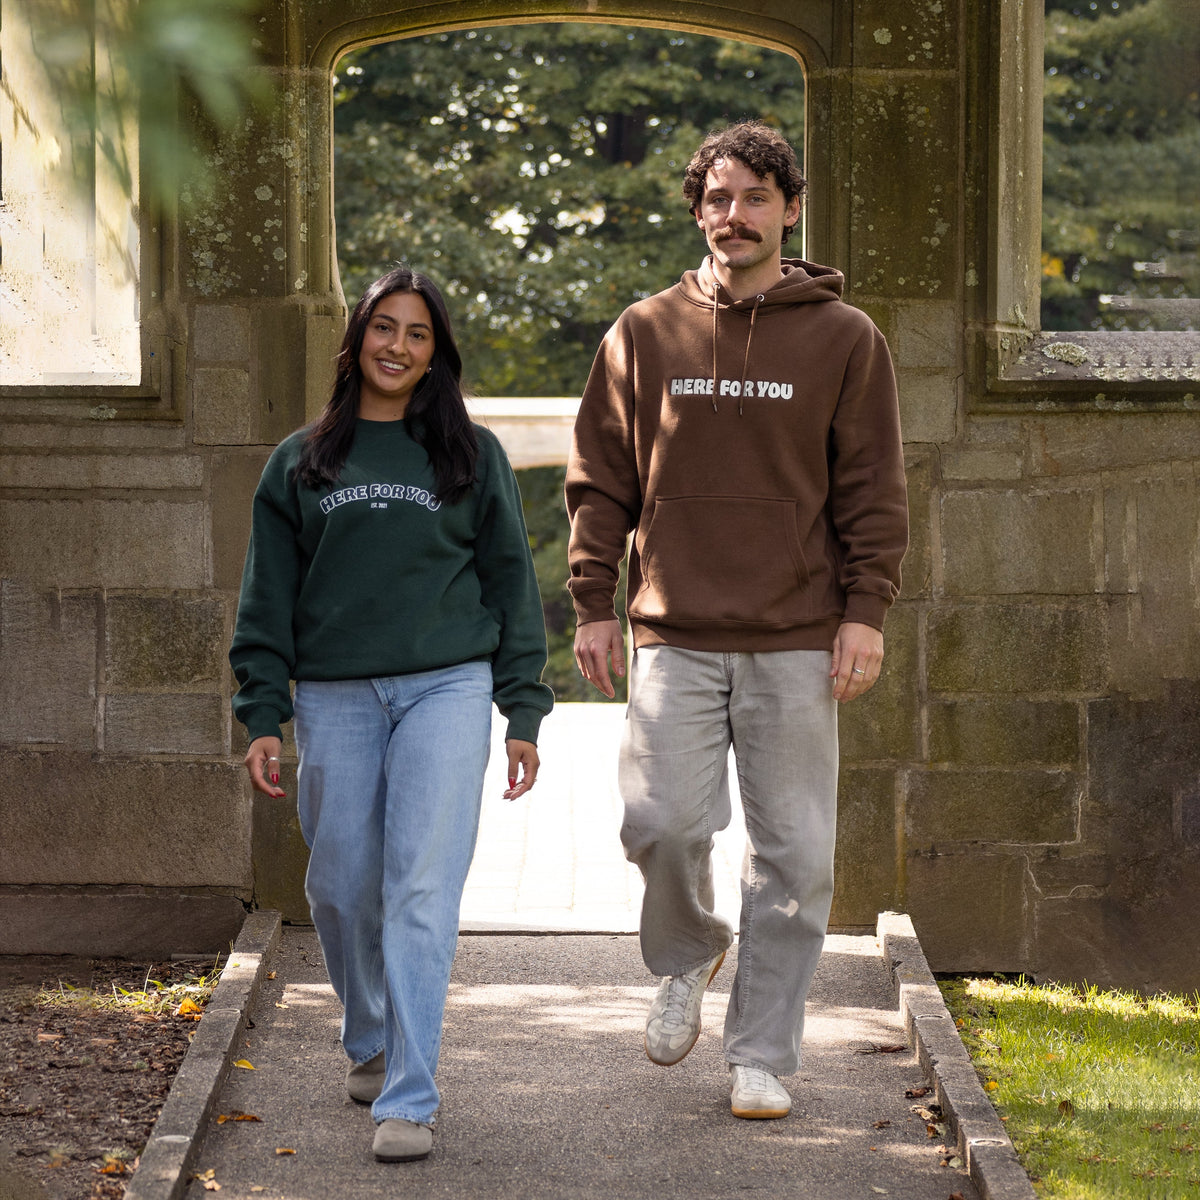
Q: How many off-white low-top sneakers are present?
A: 2